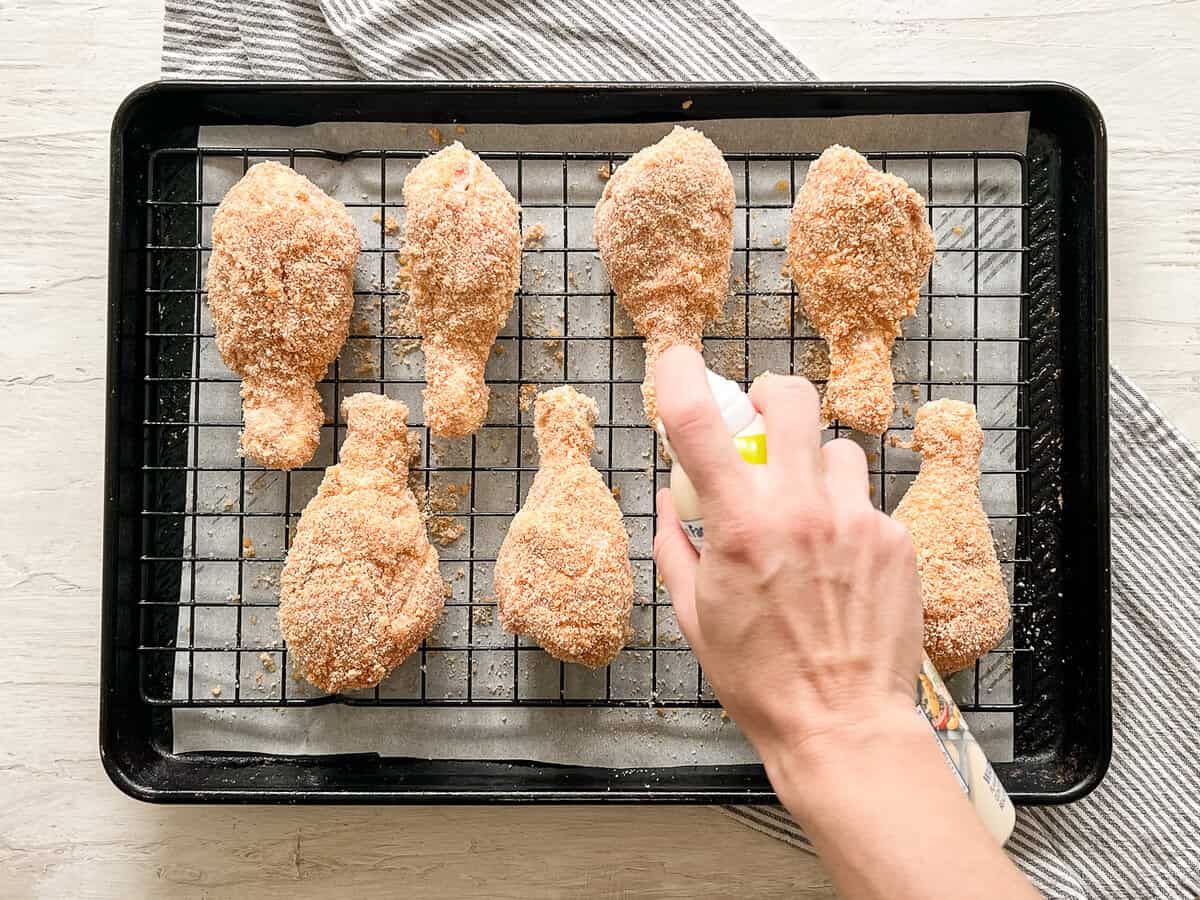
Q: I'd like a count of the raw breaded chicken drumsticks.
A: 7